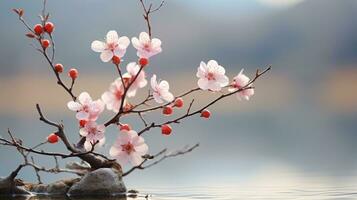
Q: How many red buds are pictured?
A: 14